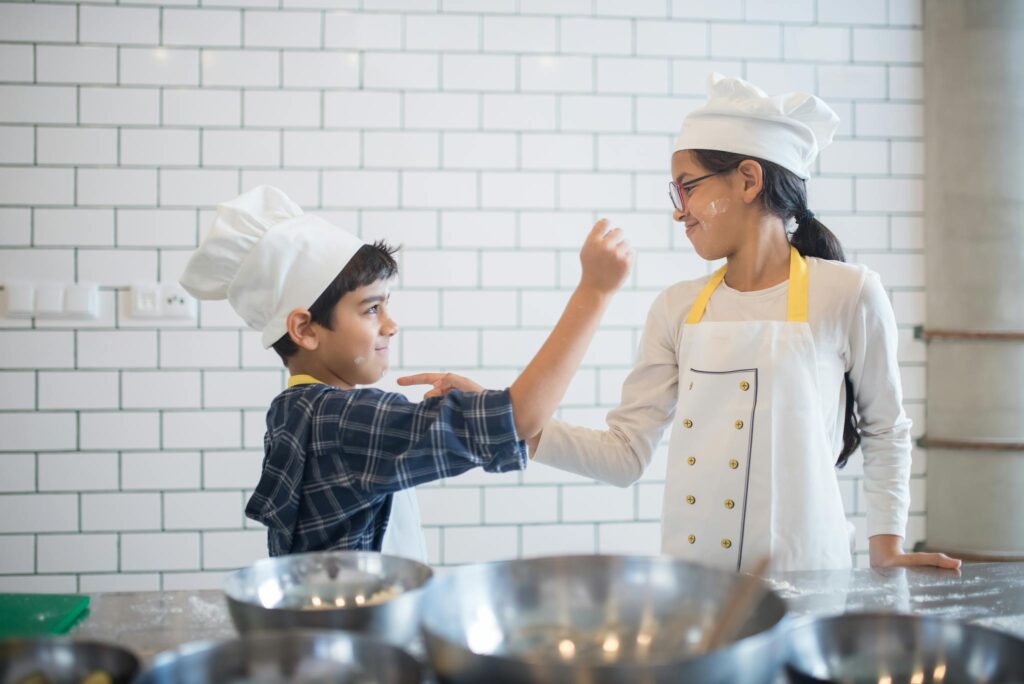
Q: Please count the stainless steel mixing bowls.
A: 5